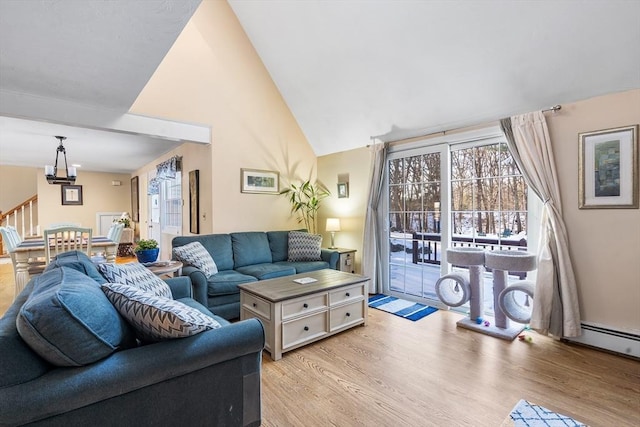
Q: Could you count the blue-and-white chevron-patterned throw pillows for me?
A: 4